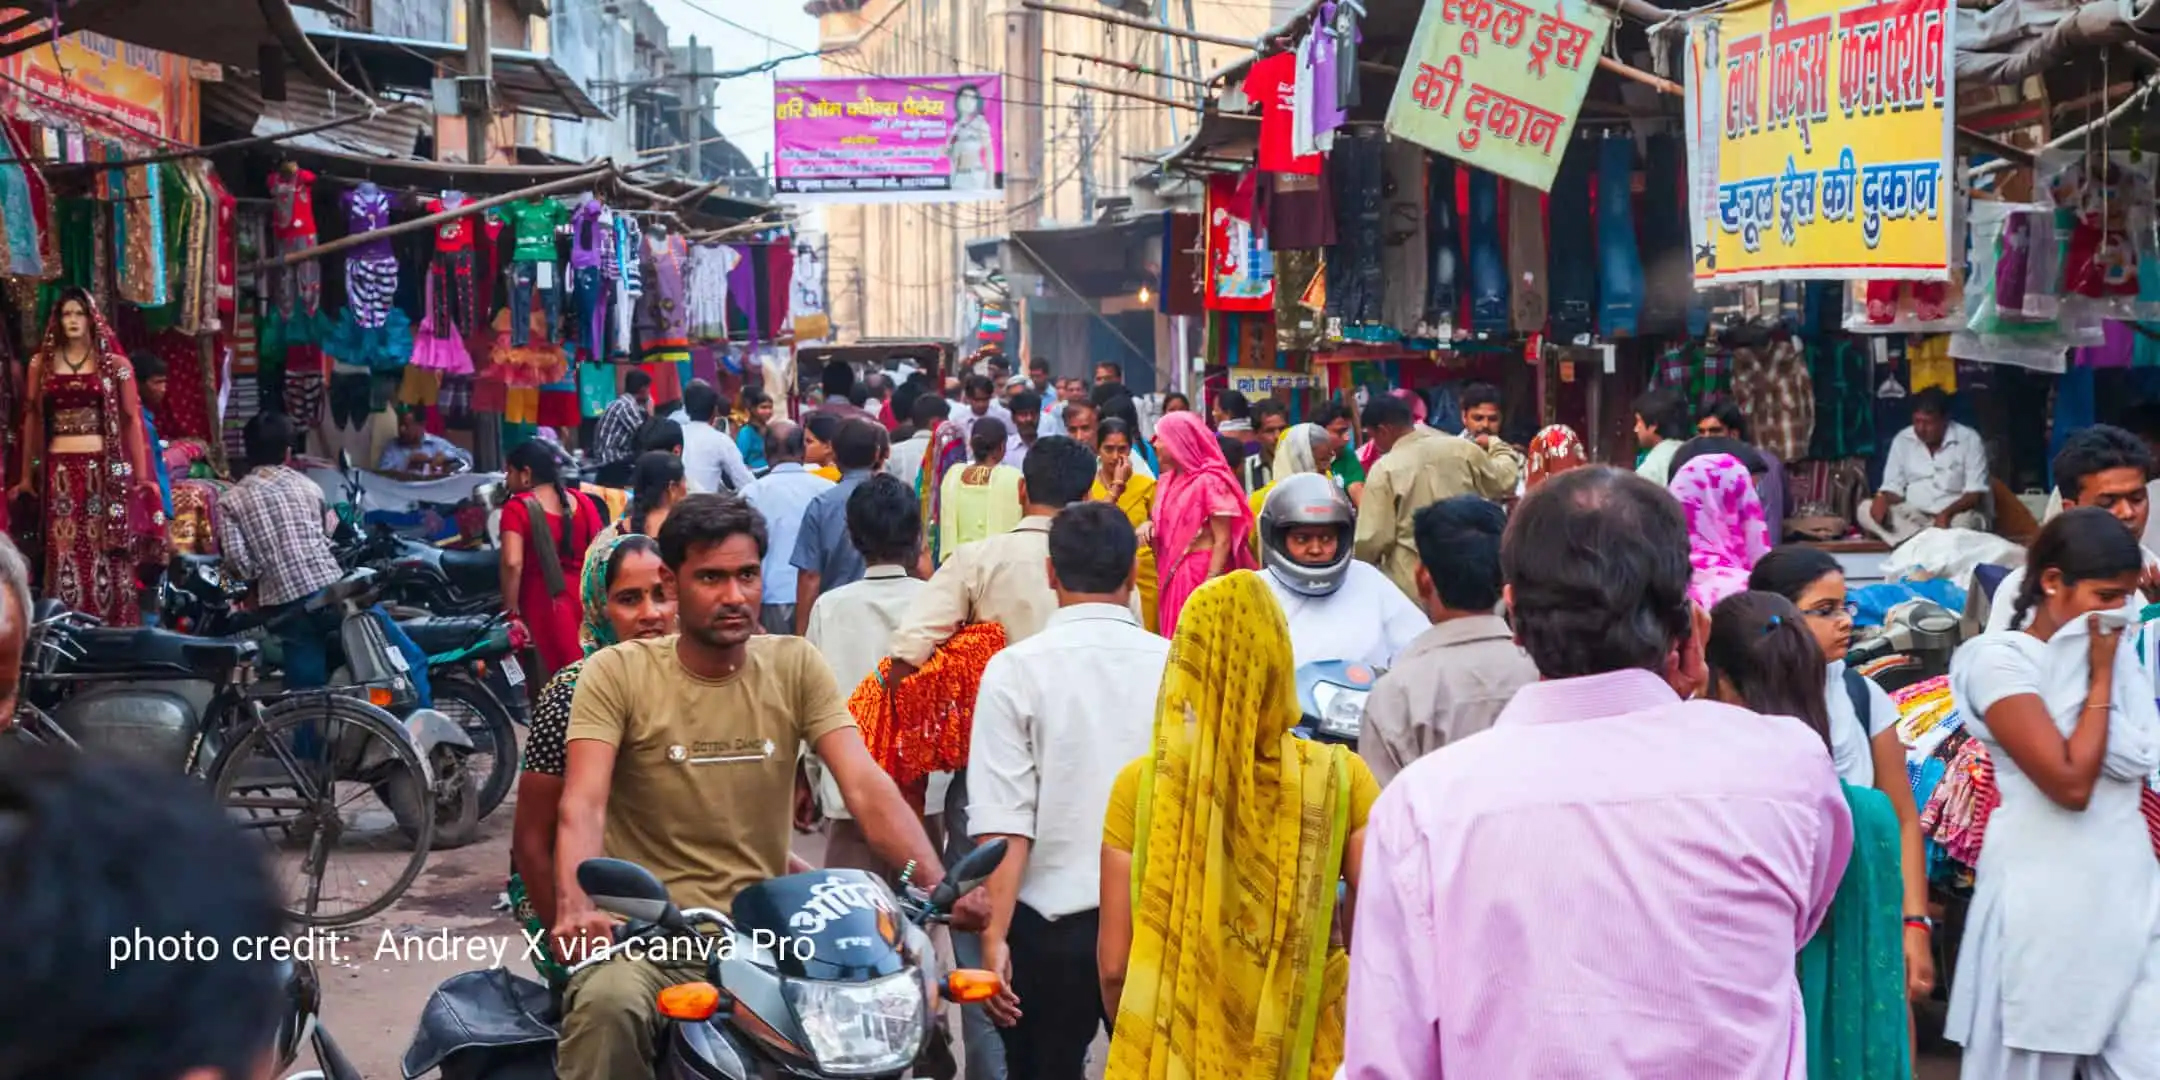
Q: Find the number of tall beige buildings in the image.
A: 1